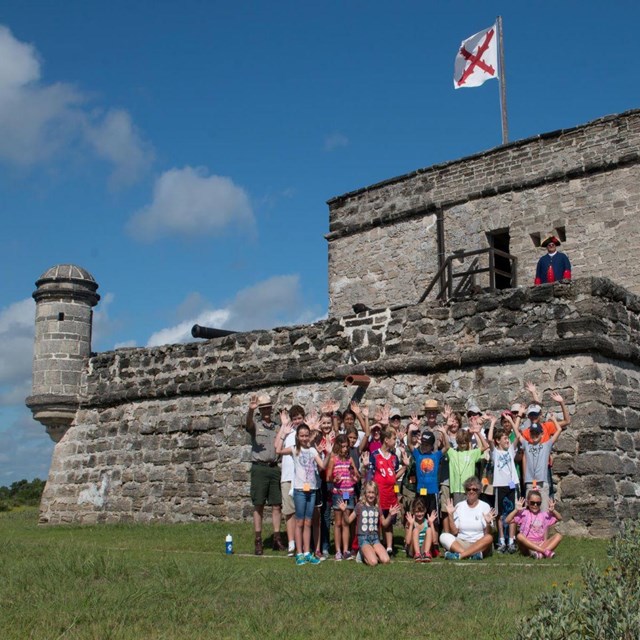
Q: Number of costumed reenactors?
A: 1